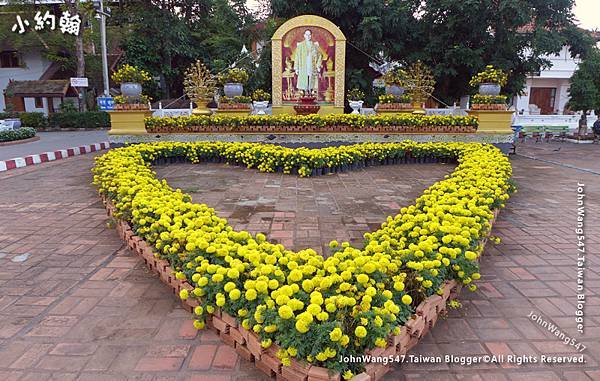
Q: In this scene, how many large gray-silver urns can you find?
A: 4